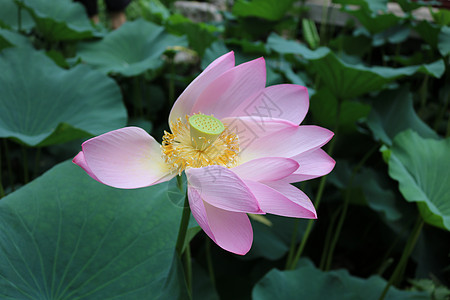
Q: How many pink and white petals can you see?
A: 12